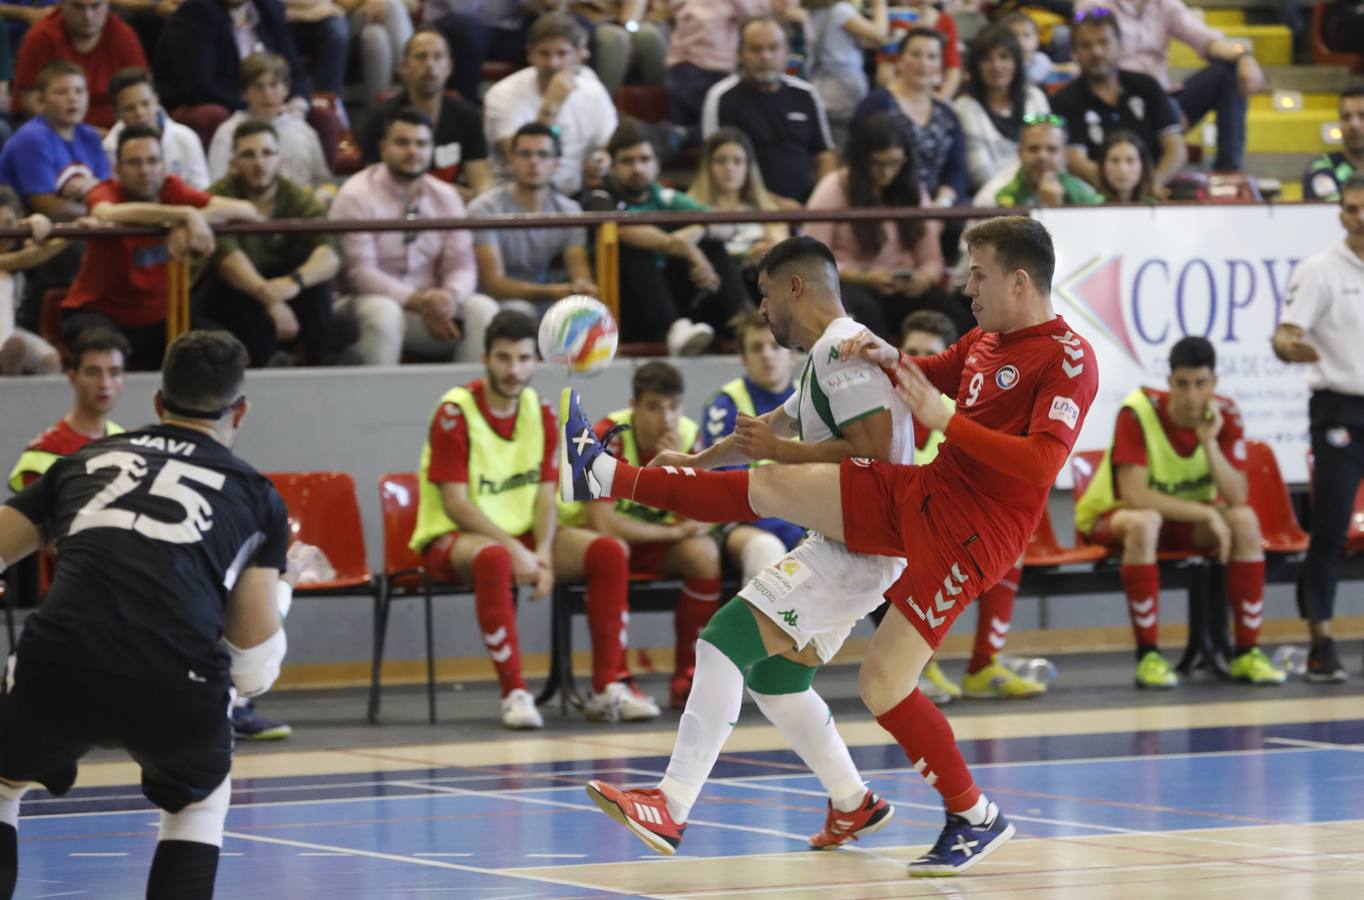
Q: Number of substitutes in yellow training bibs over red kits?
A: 5